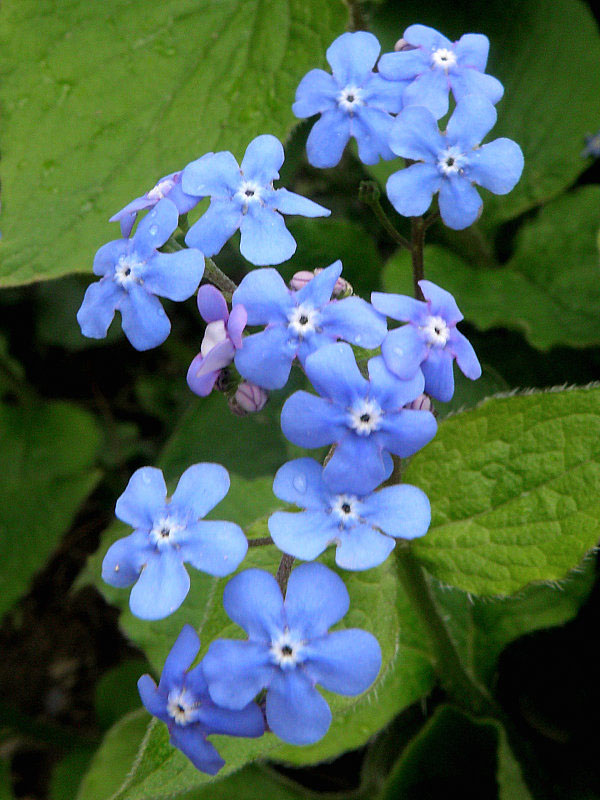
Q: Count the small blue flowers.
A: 13